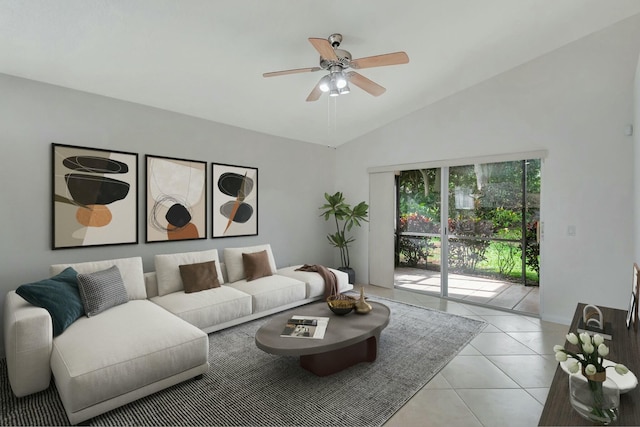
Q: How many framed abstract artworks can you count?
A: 3